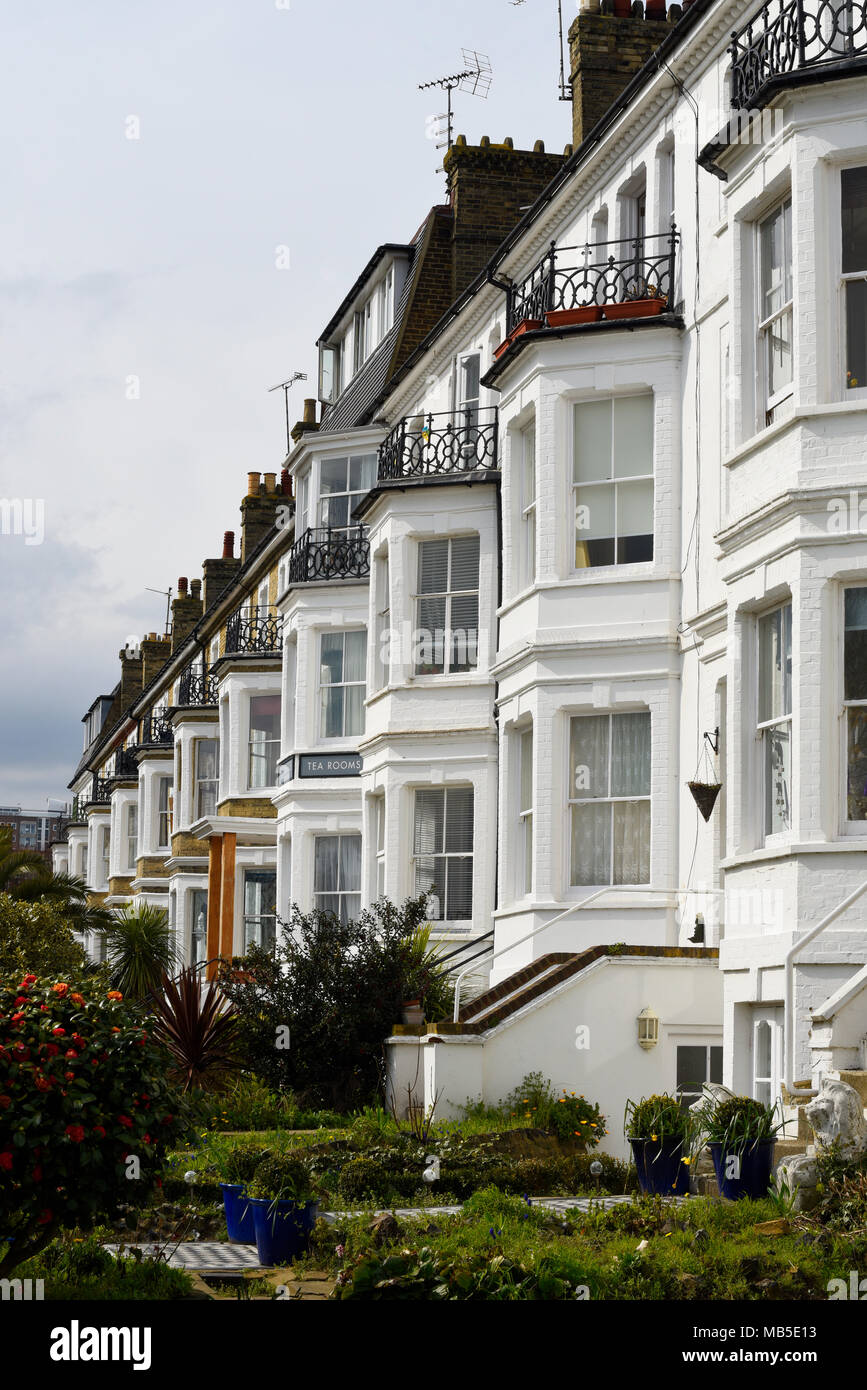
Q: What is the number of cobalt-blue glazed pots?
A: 4